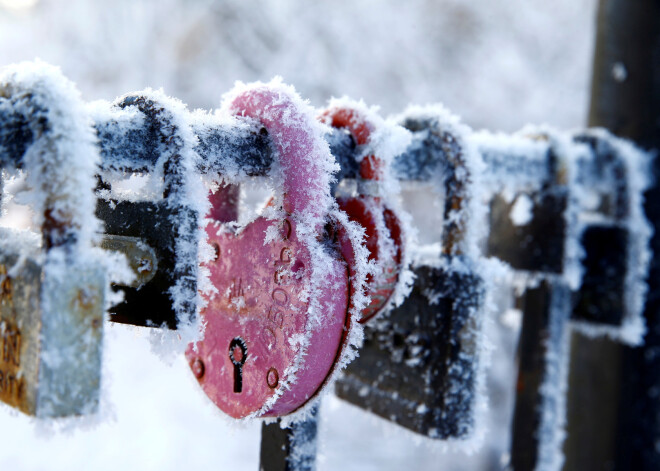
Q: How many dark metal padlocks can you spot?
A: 4